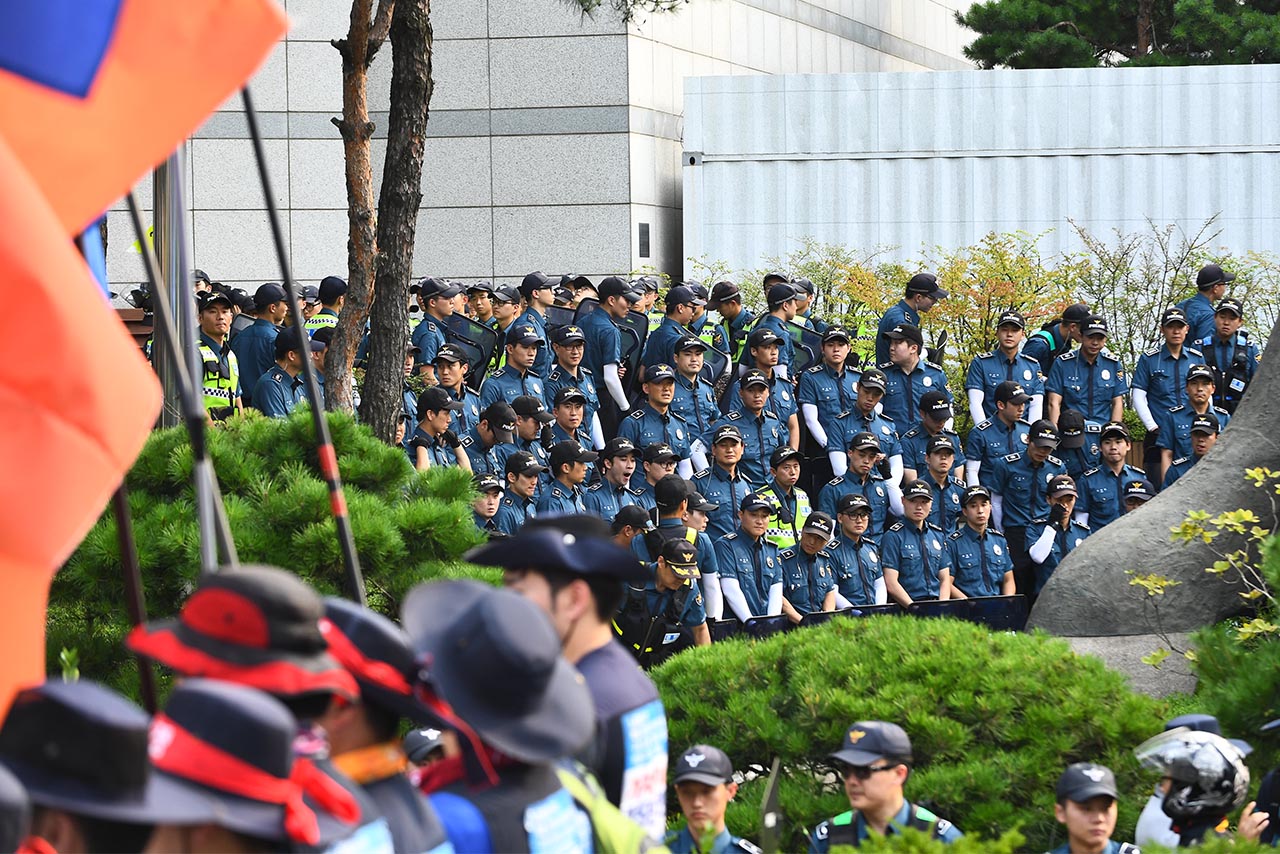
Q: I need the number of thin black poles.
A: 3